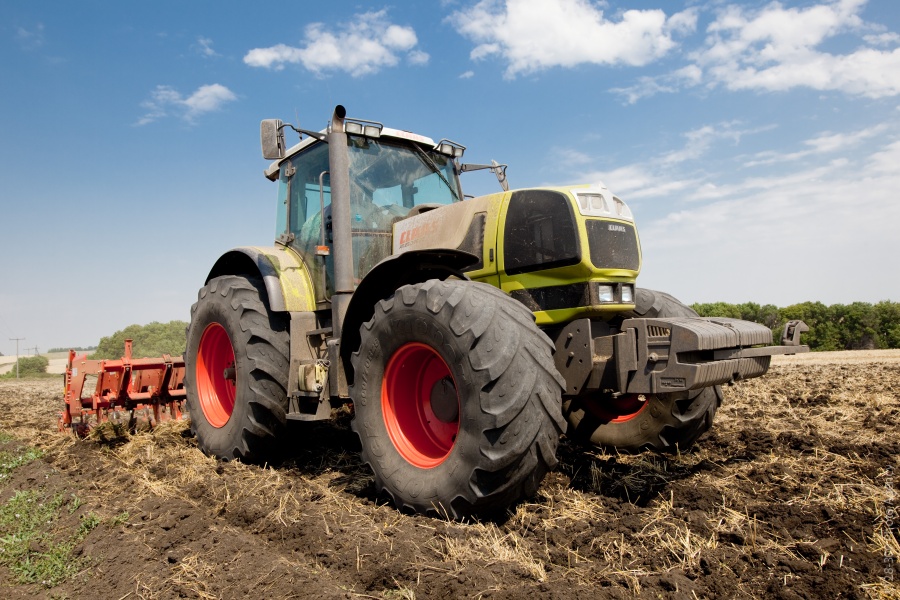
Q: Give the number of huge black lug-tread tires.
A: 3